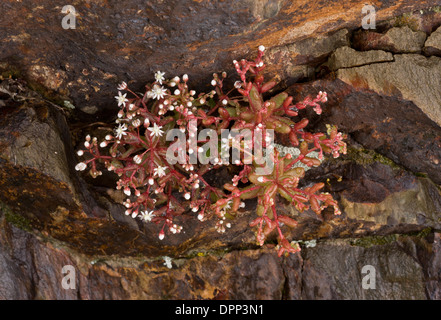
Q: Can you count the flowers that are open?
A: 7